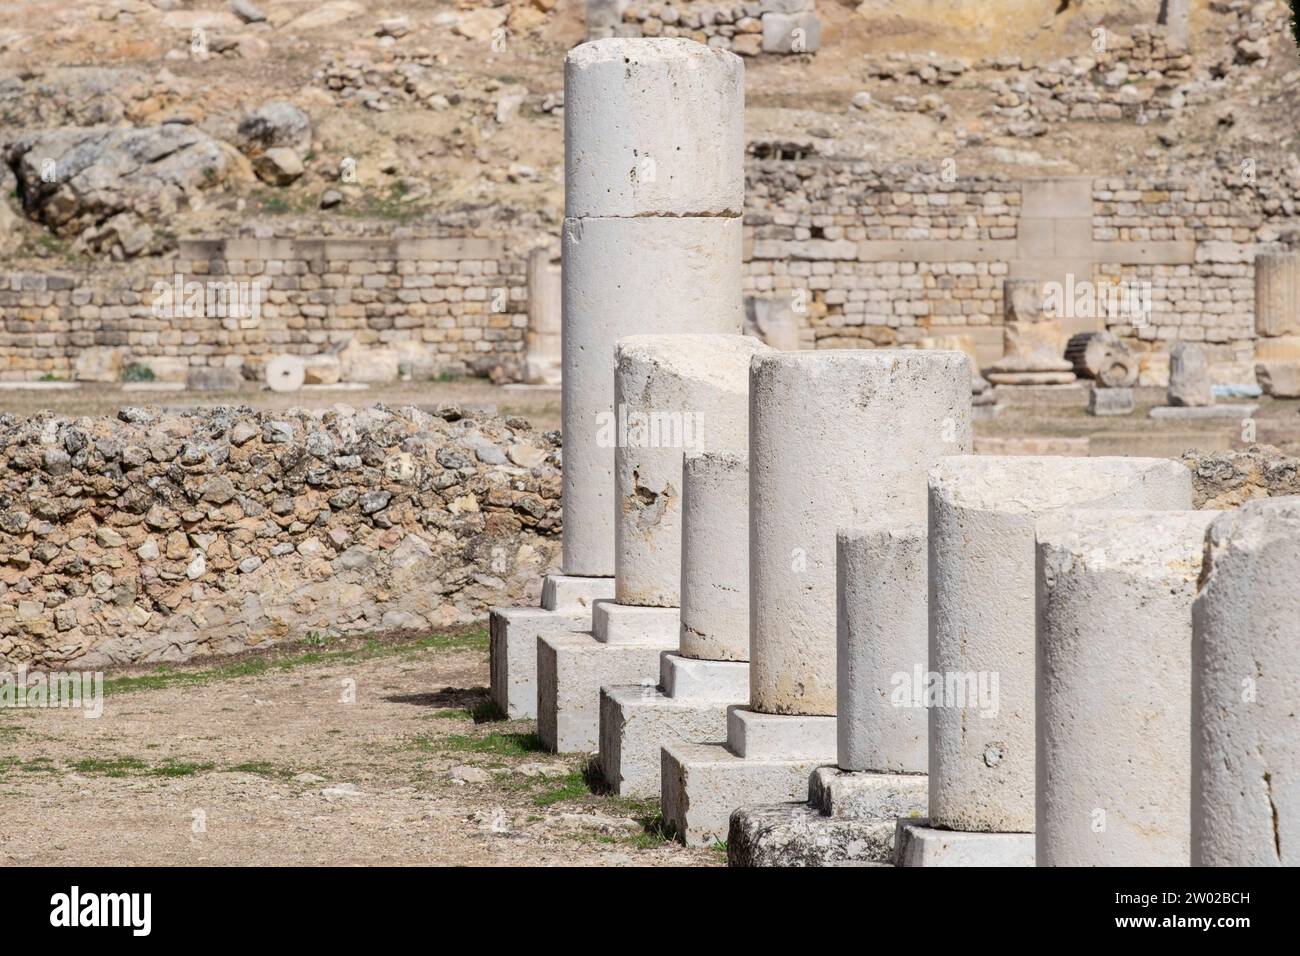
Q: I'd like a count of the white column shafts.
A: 8